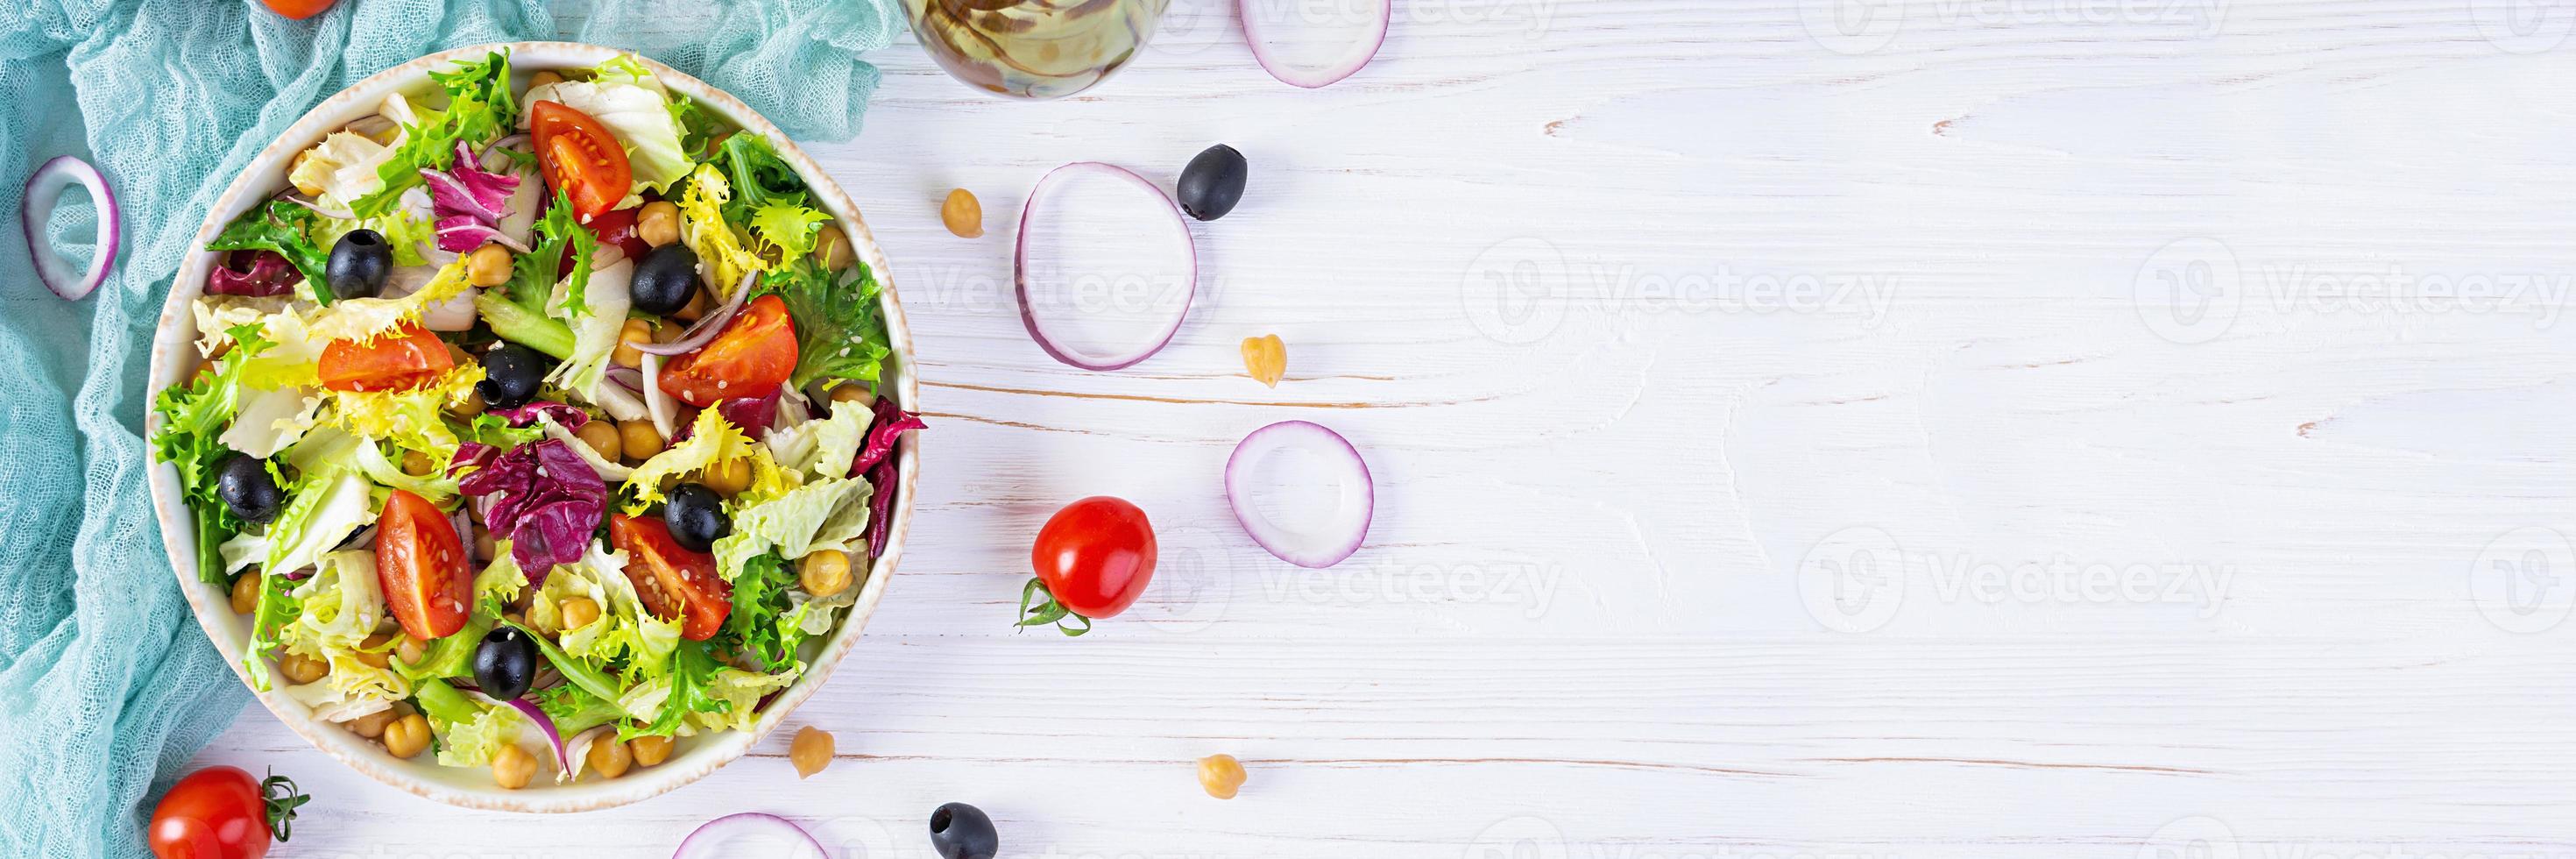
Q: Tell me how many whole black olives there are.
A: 8